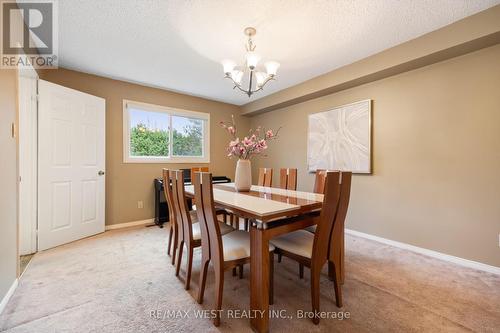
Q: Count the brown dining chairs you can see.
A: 8